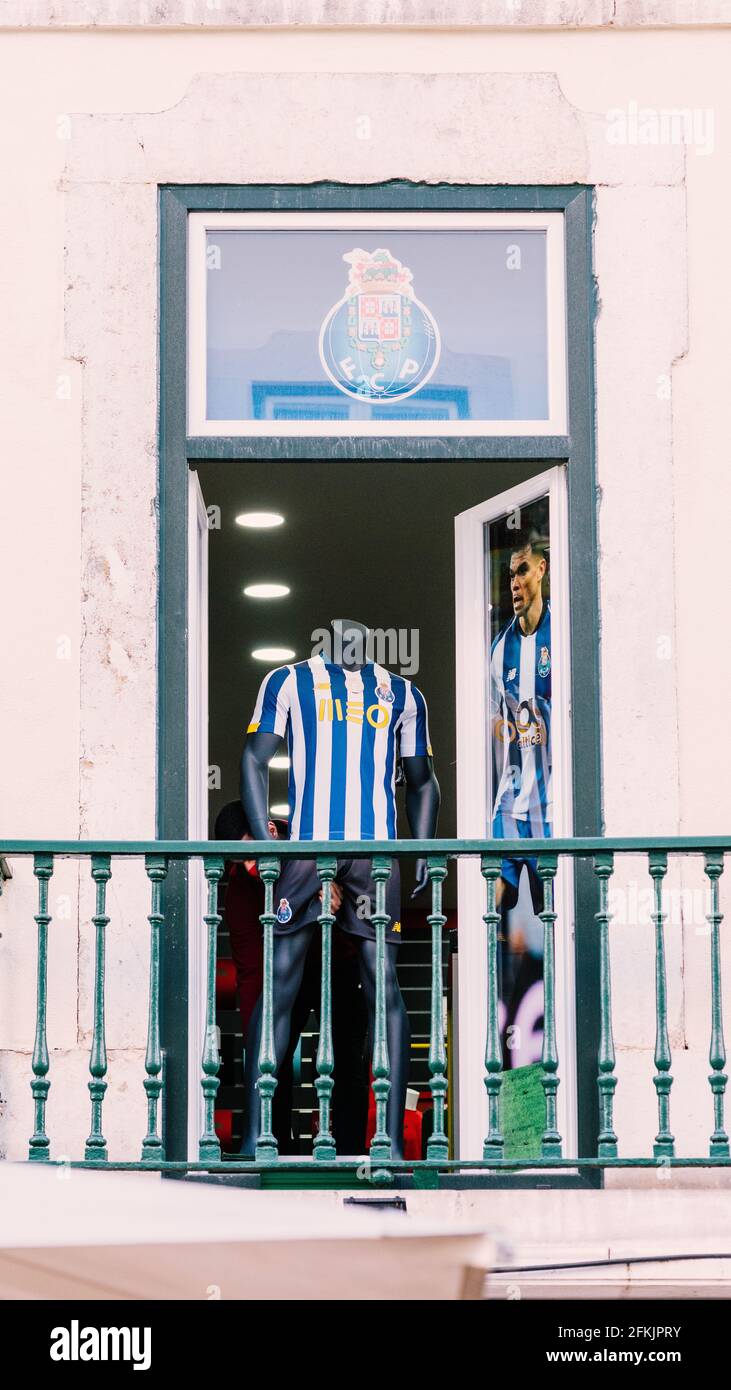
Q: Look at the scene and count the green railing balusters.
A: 13